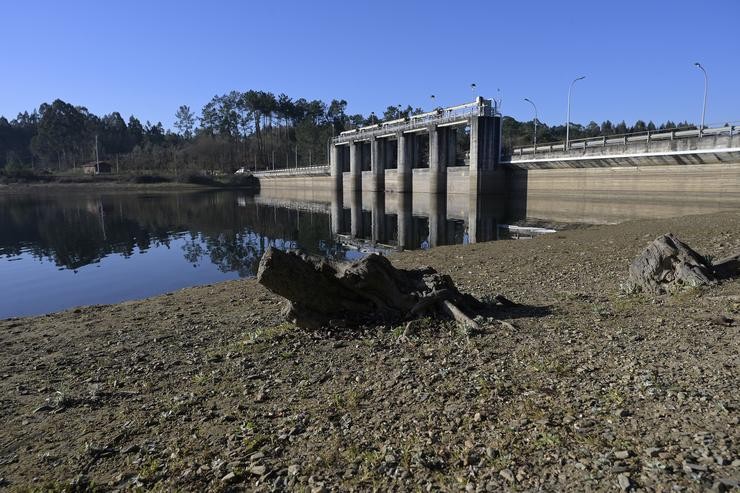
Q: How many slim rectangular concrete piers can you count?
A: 6